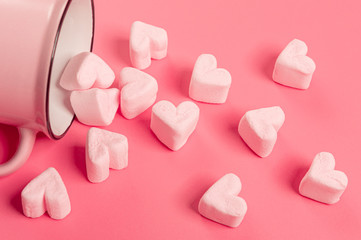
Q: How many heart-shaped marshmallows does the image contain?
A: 12